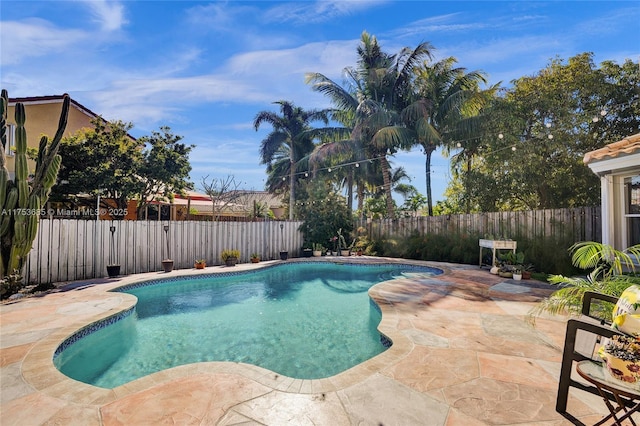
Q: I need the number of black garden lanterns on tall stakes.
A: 3